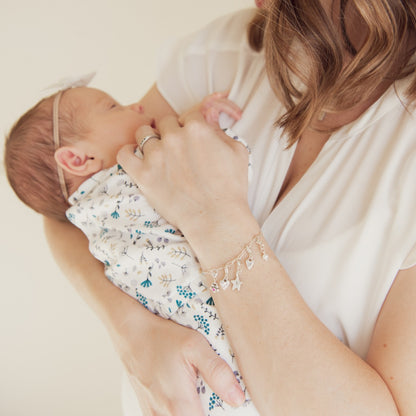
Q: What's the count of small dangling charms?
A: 5